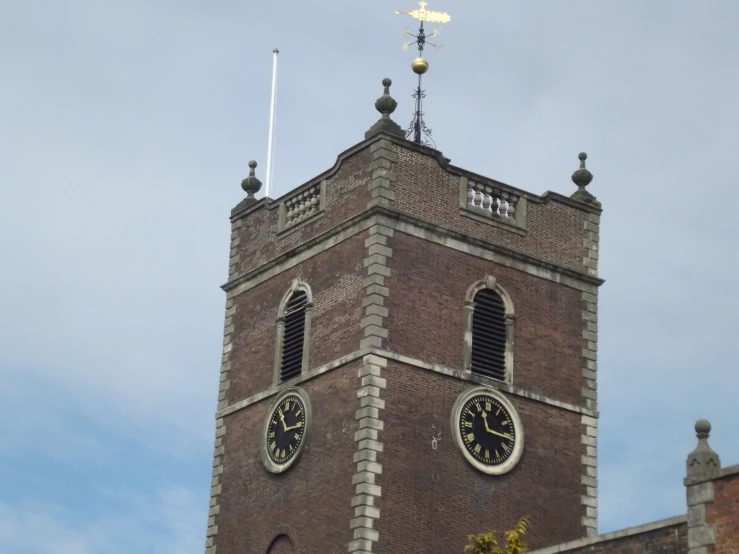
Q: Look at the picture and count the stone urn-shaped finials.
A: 3